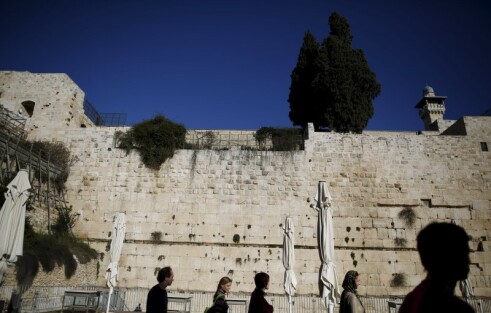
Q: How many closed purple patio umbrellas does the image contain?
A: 0